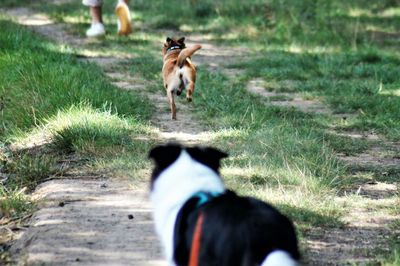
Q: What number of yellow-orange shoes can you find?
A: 1